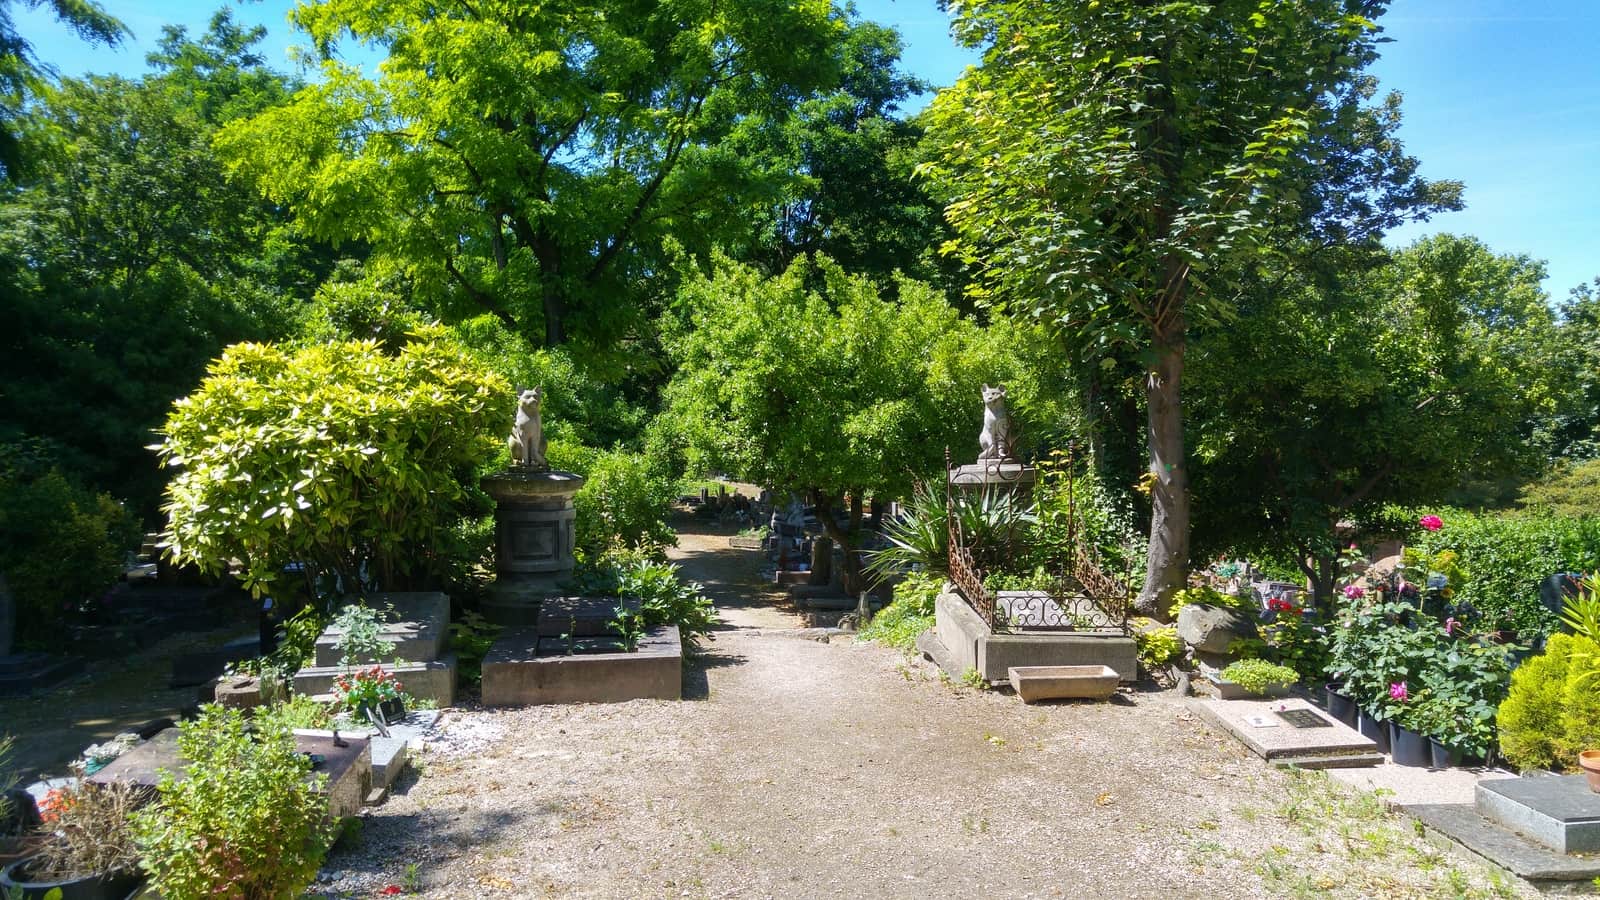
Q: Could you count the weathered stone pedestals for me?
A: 2